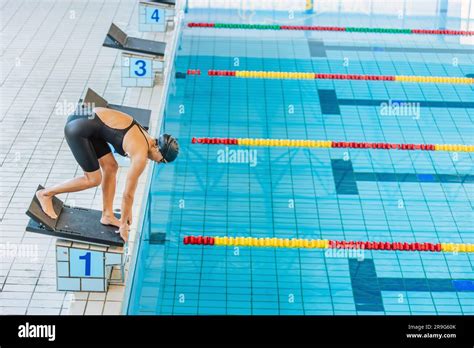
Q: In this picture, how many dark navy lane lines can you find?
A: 4